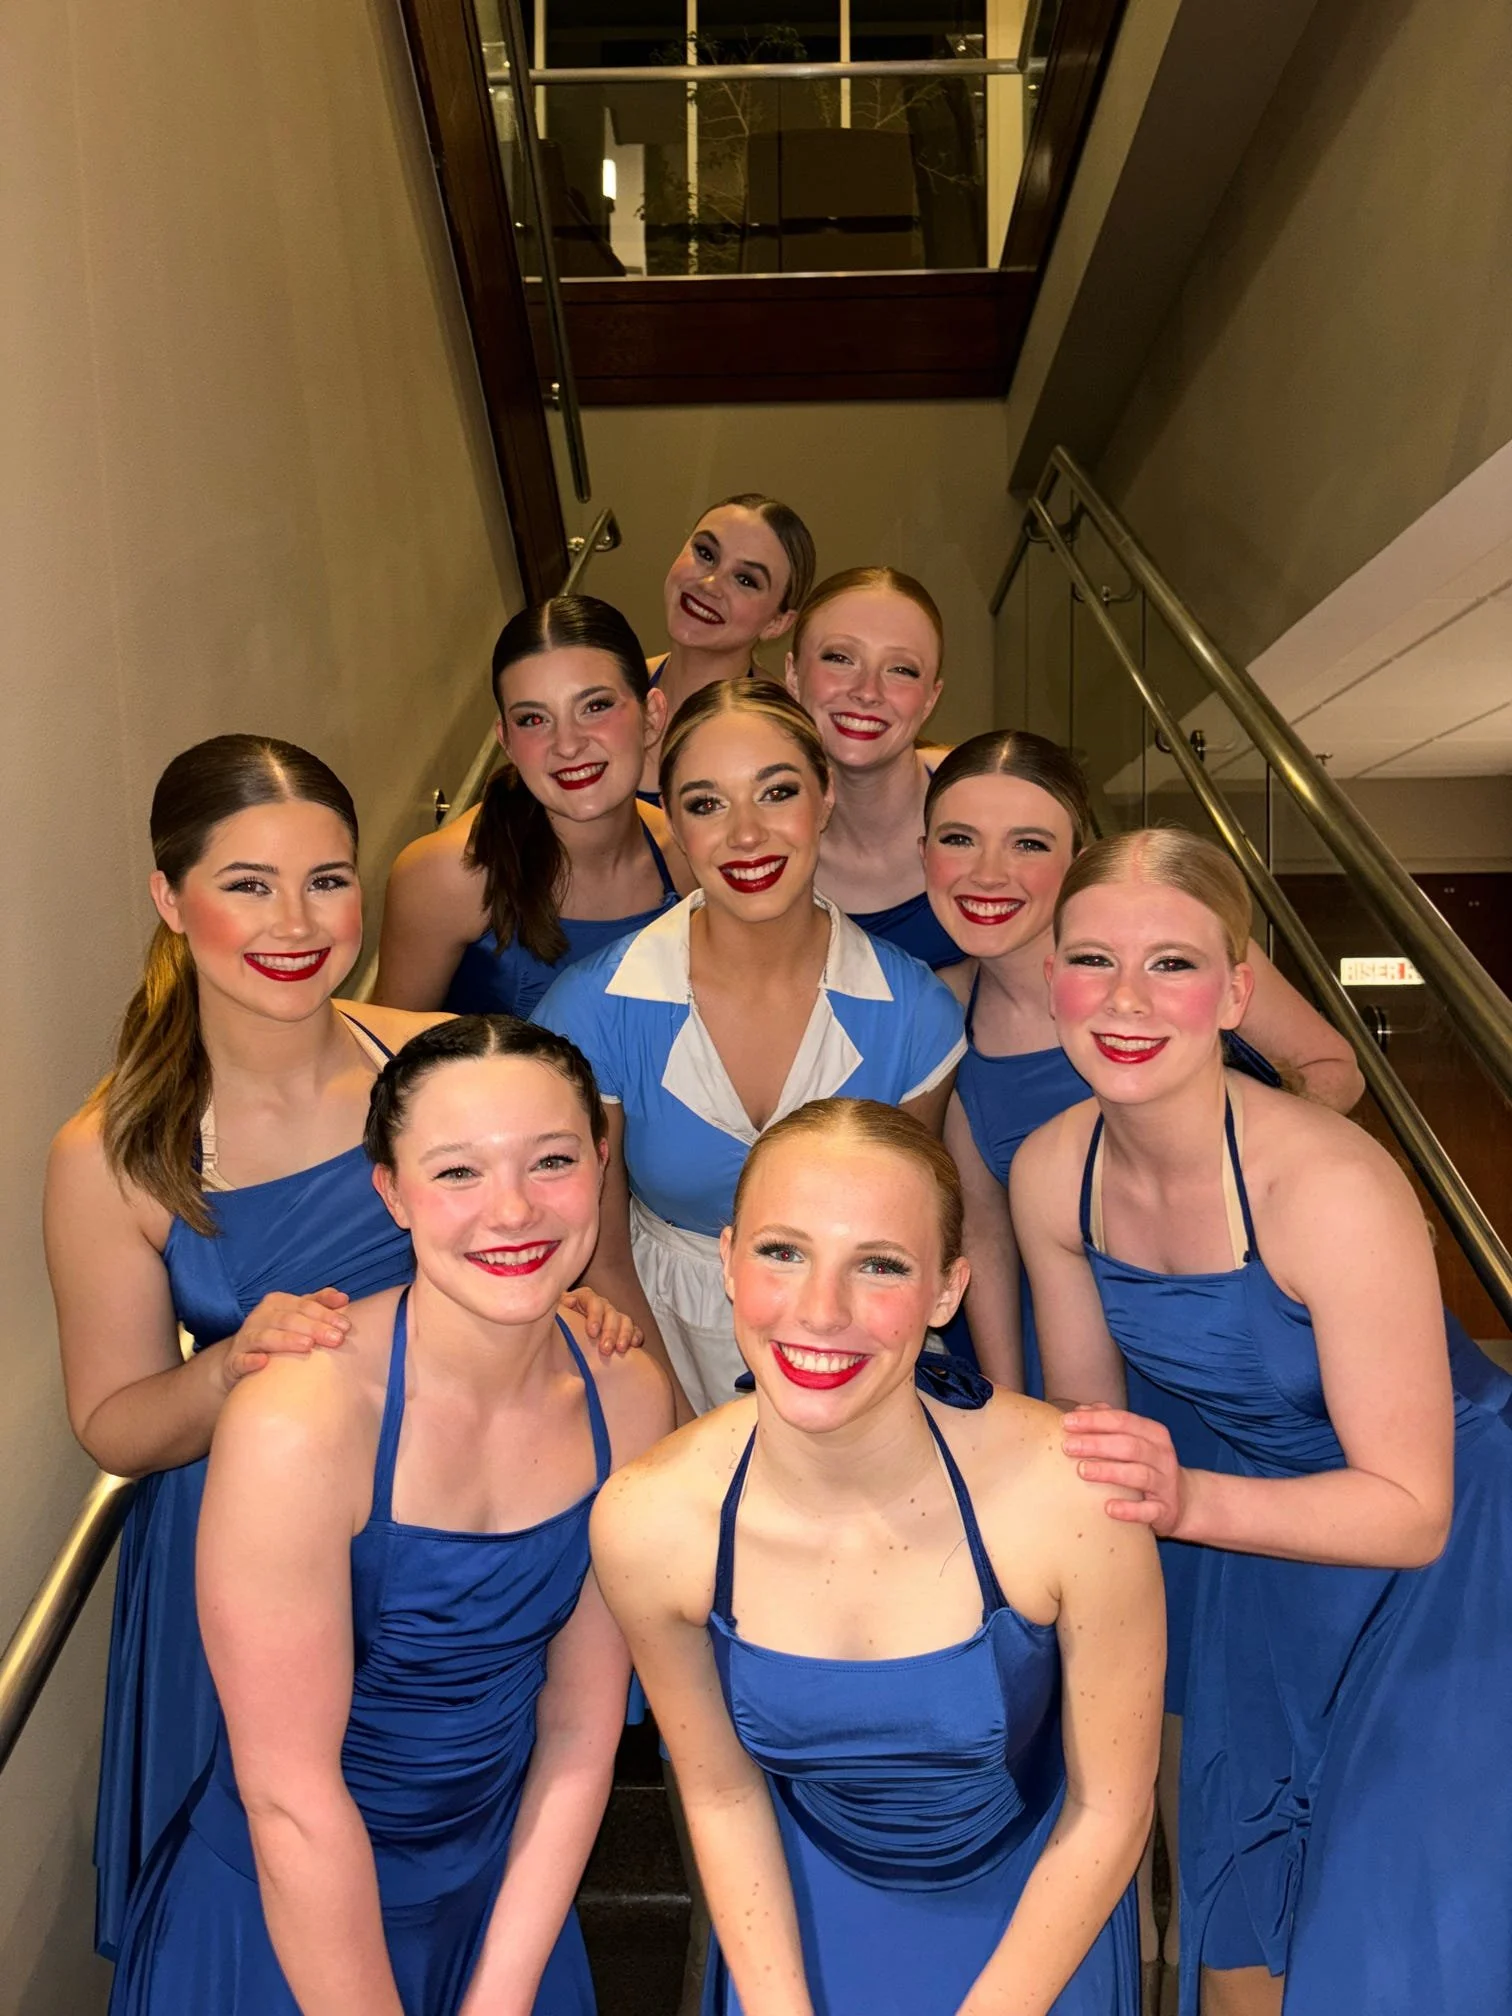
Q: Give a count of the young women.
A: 9